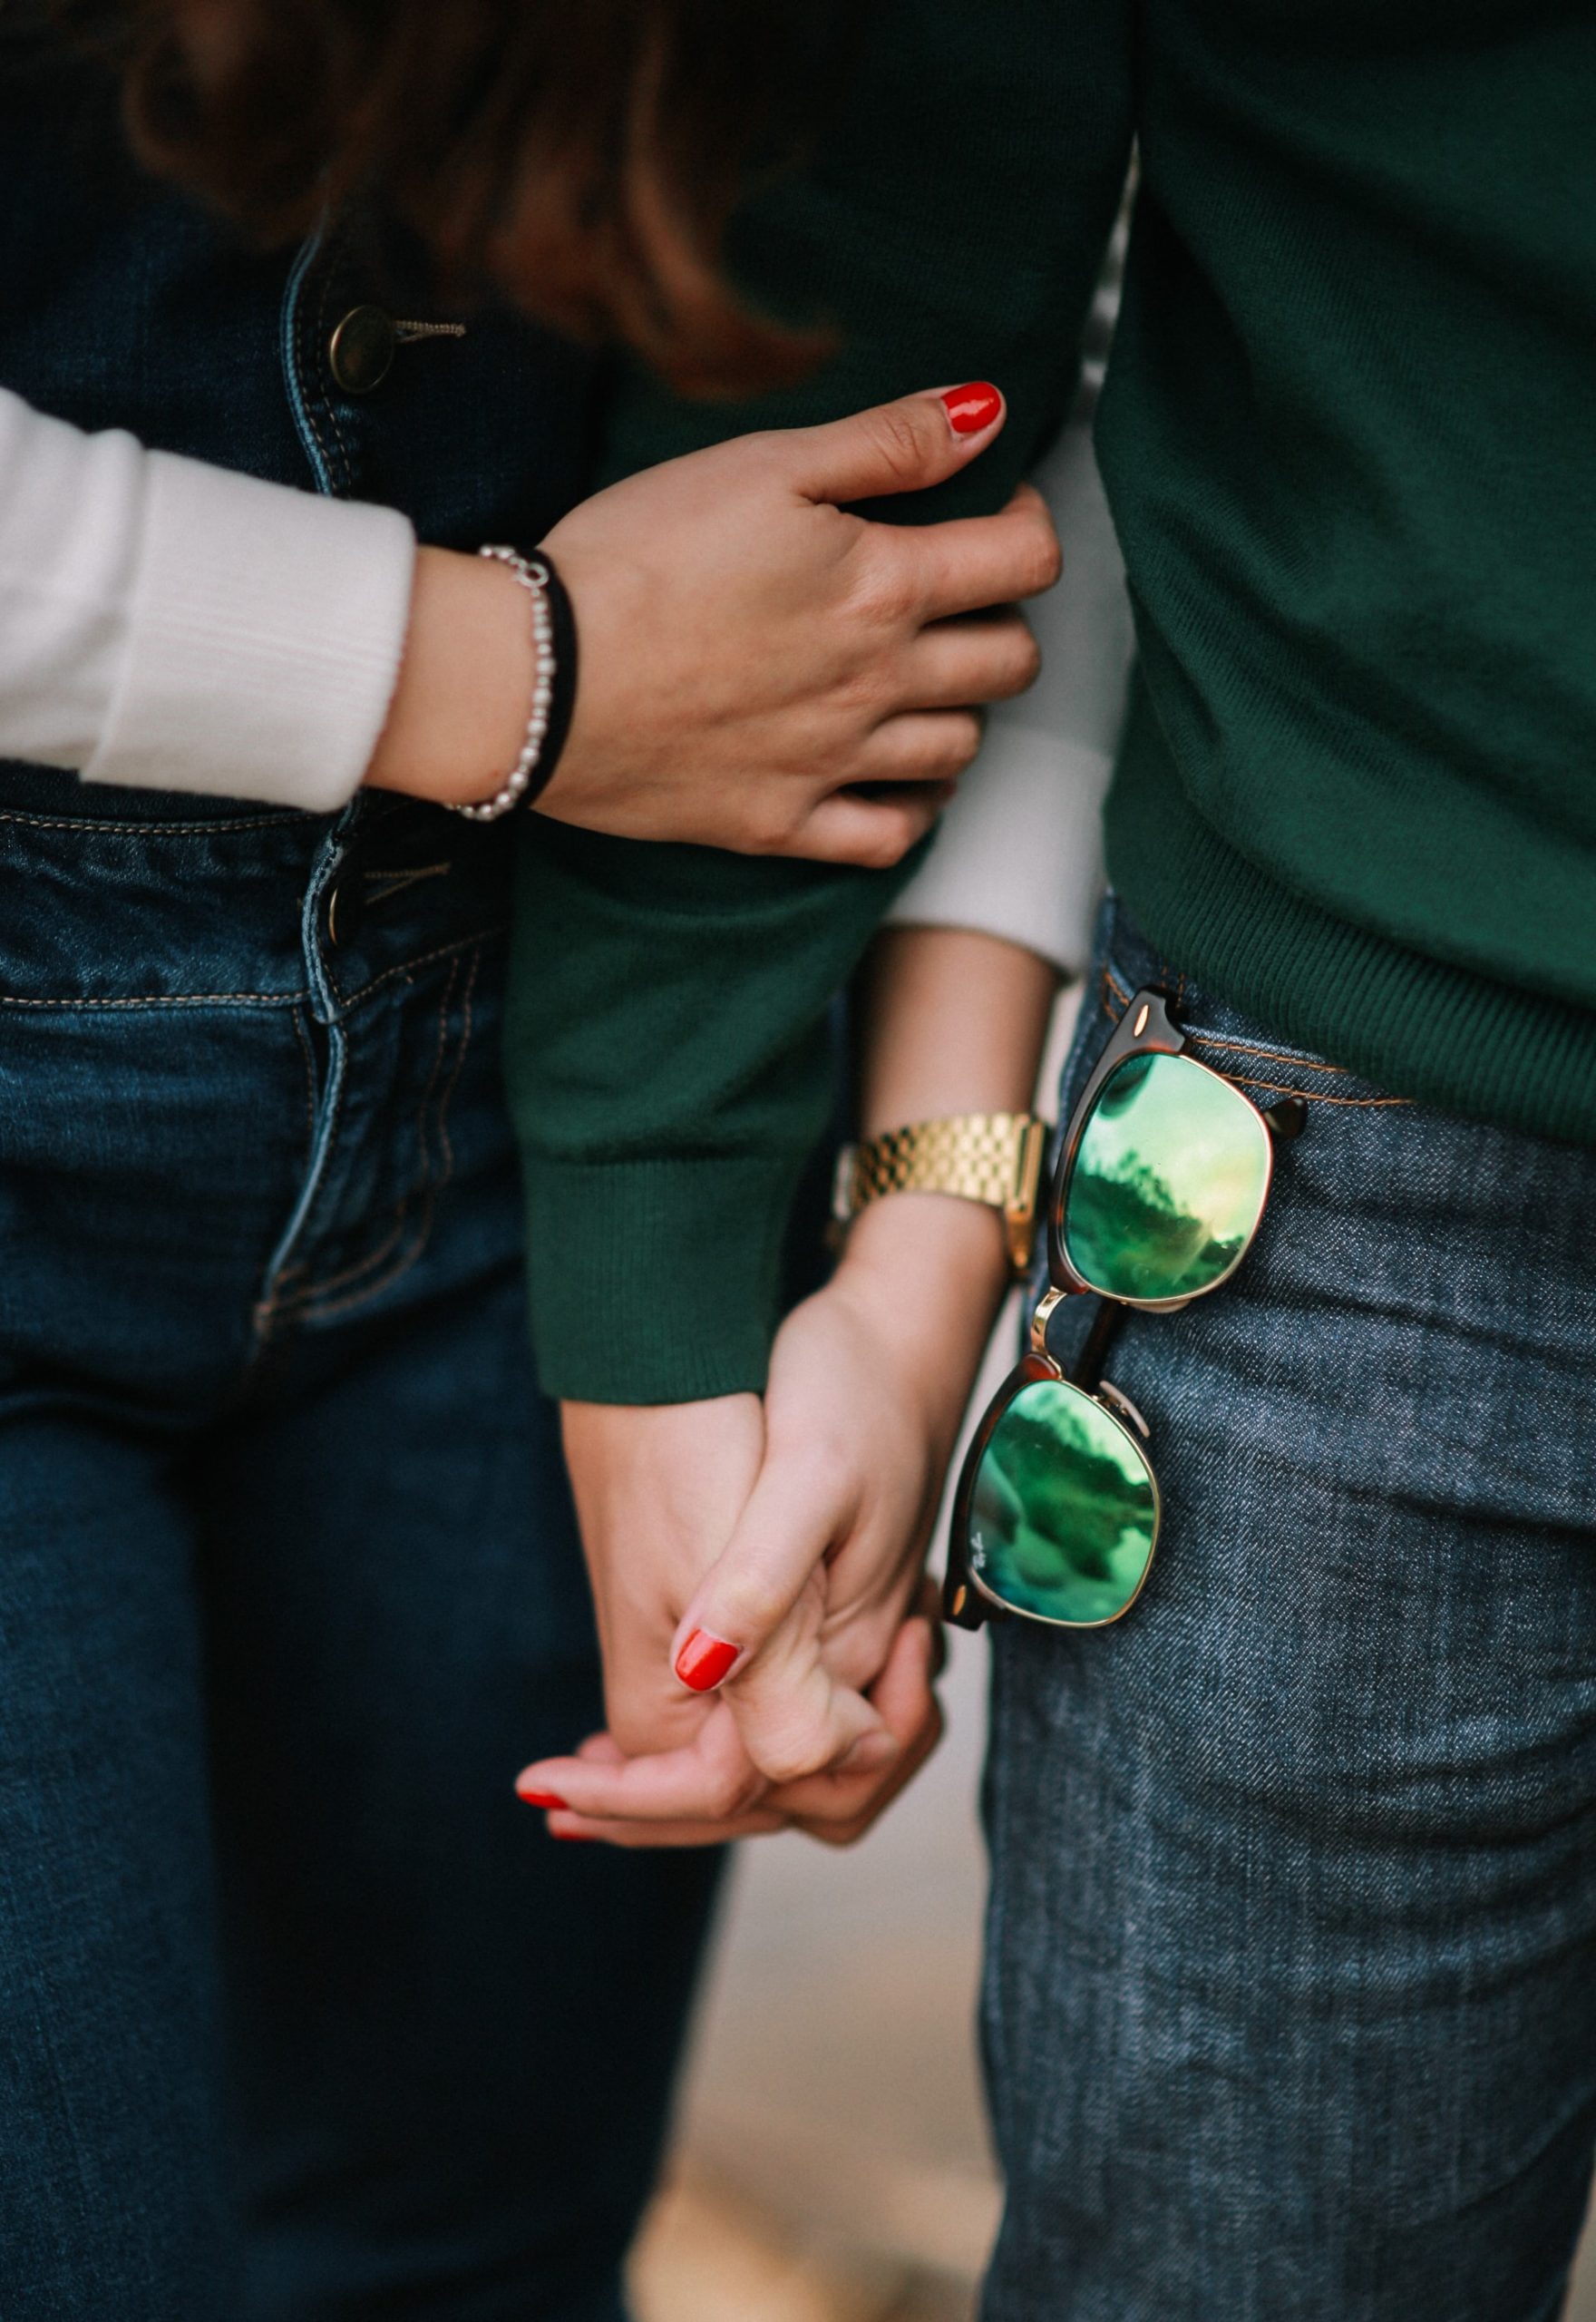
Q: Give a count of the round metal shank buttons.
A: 2